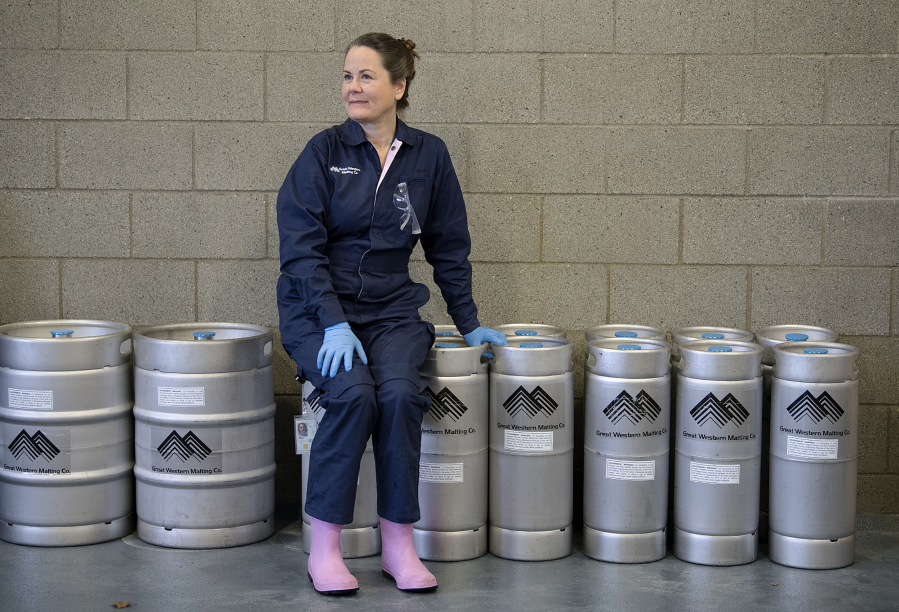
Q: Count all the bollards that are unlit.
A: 0